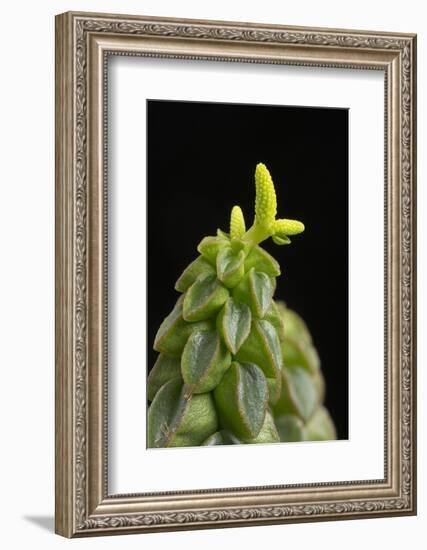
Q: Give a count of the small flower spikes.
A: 3